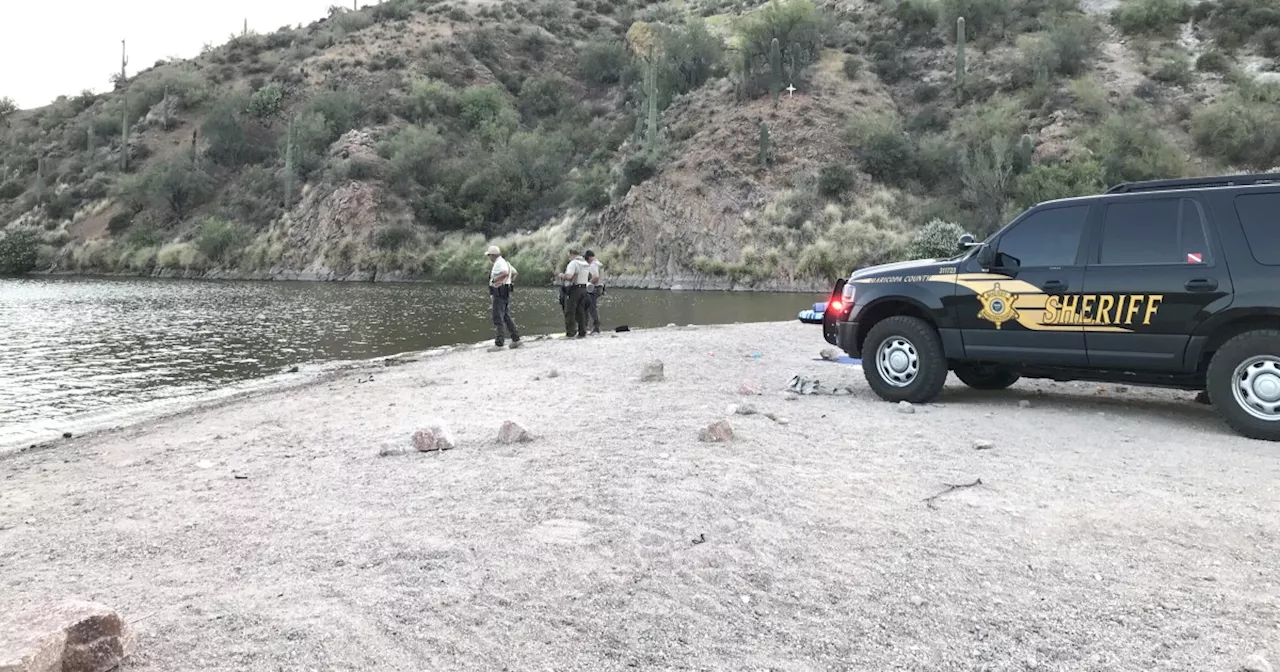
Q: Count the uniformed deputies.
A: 3